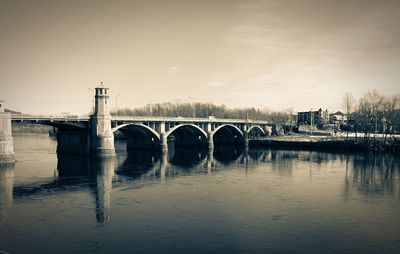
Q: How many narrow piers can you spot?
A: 3